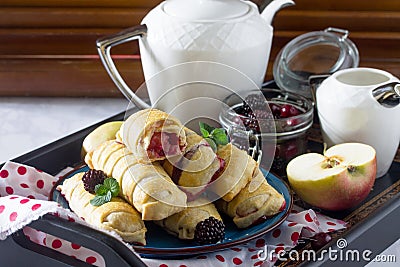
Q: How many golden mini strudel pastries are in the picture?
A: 7